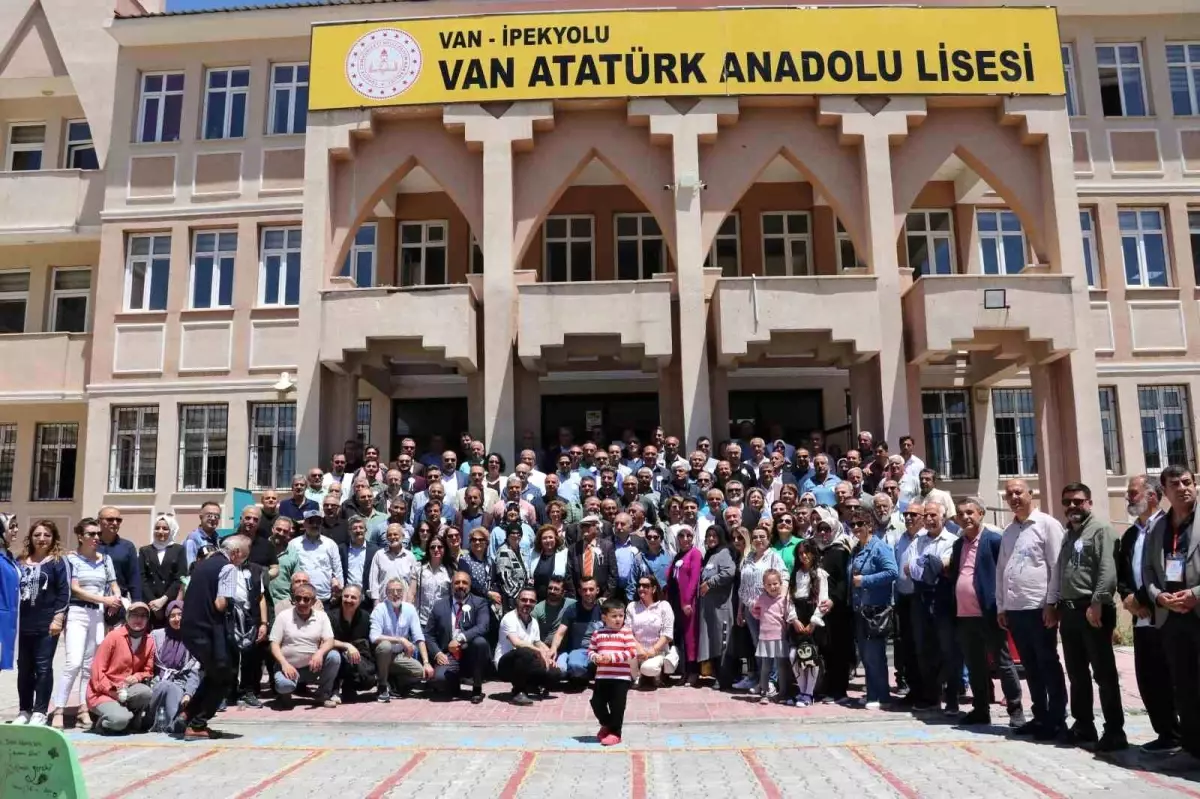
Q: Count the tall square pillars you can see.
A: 5